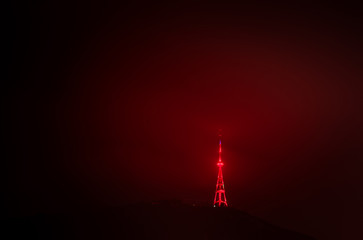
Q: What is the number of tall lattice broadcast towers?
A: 1